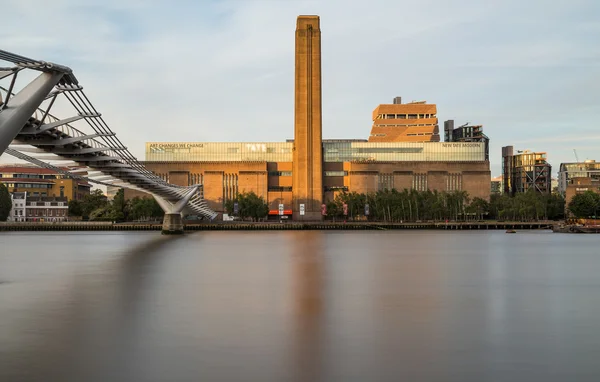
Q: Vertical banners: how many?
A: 6